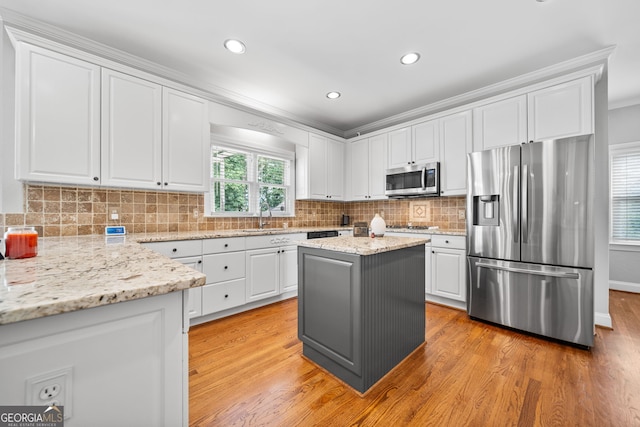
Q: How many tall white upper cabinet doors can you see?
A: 8